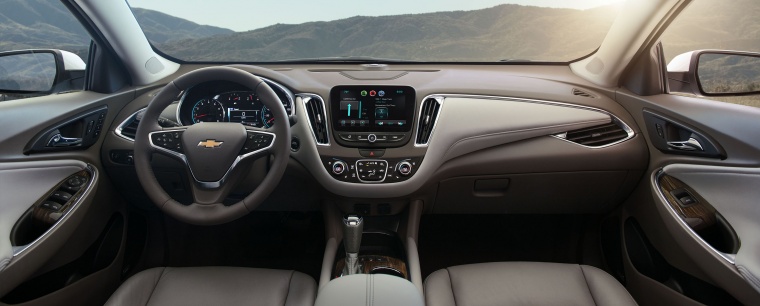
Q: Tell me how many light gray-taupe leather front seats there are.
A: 2